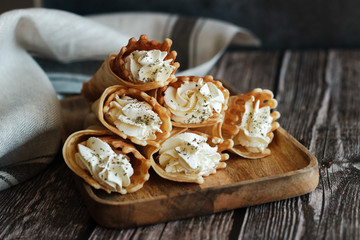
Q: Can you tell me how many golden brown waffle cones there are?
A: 6